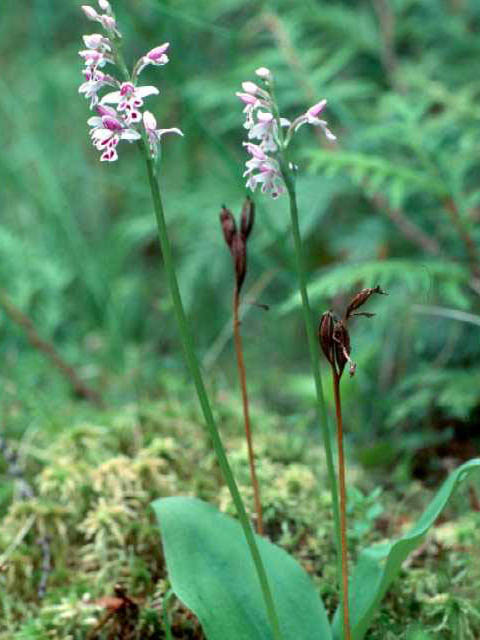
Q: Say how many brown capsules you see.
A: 6